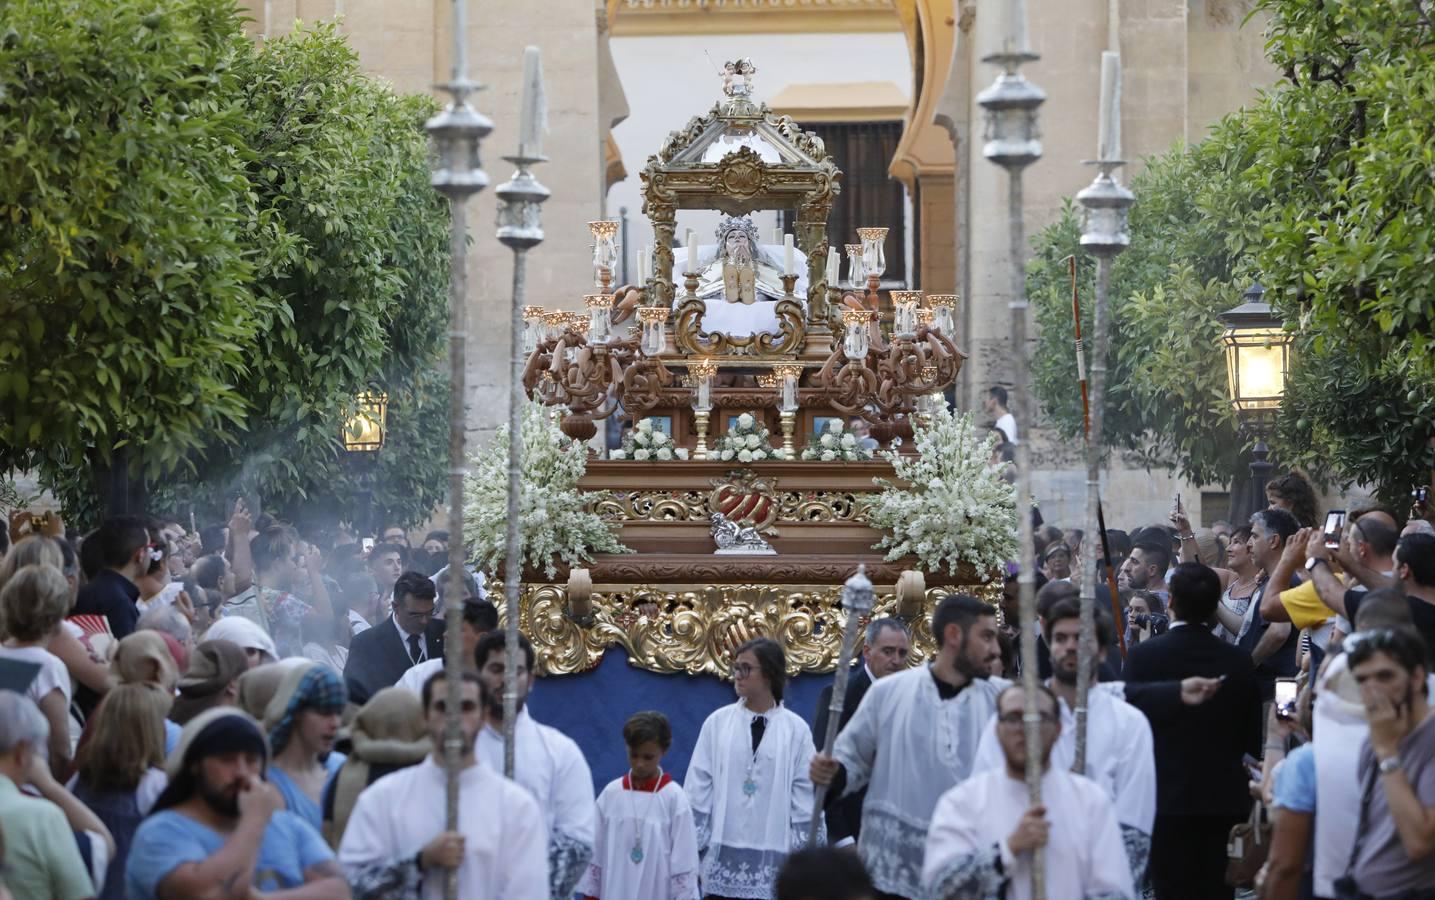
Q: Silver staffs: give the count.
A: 5